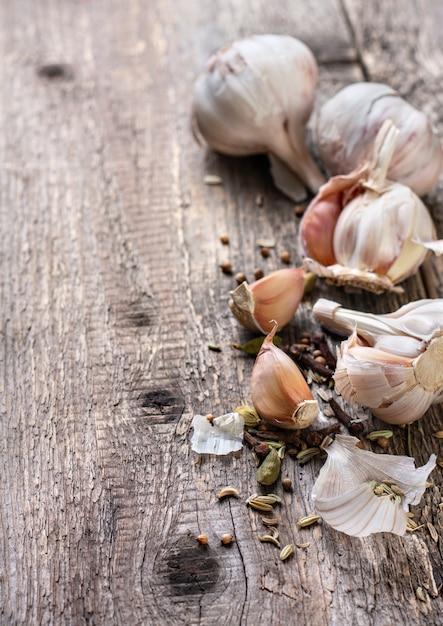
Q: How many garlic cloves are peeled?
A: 2